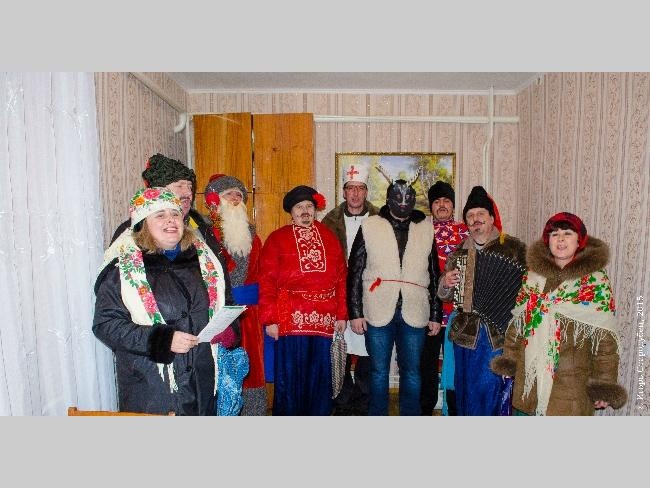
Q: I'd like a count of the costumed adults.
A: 9